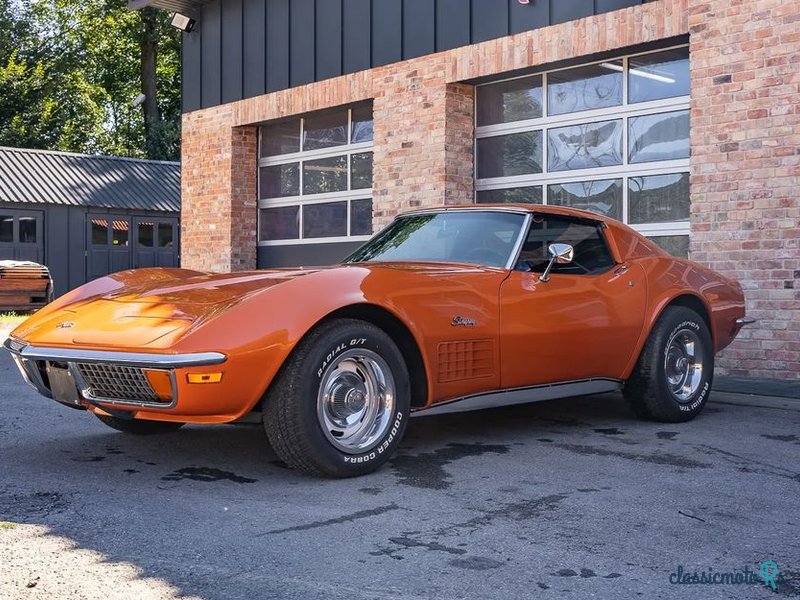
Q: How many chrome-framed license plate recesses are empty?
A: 1